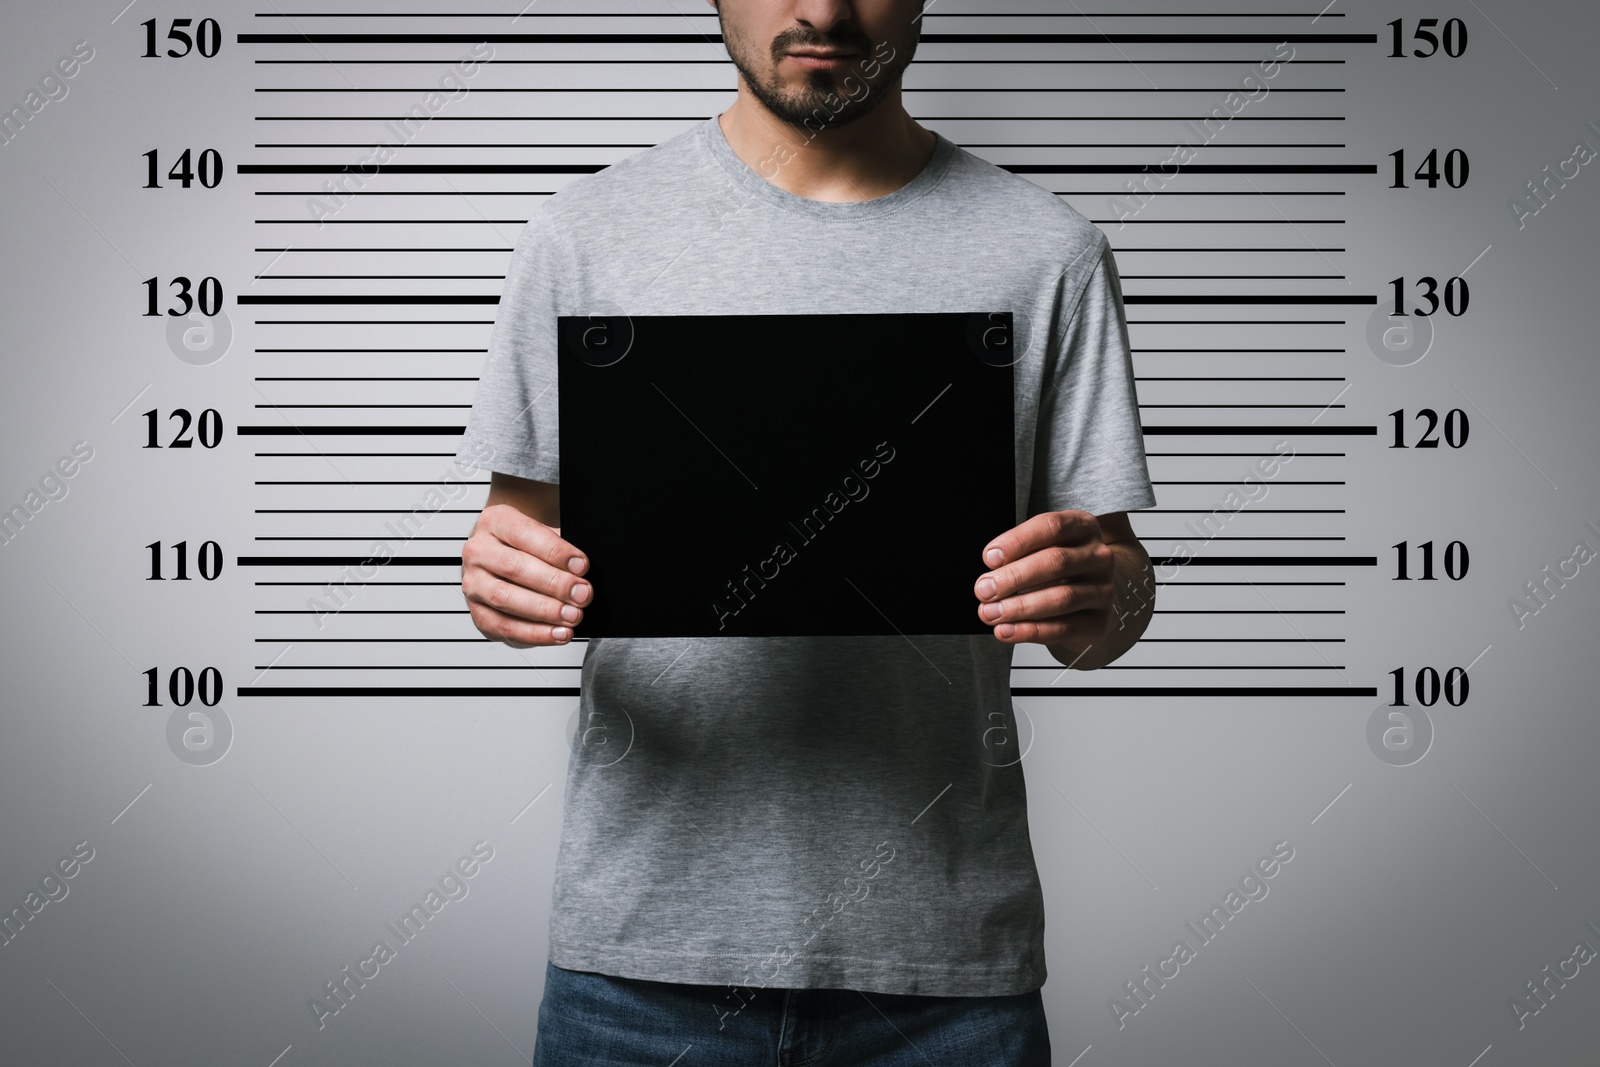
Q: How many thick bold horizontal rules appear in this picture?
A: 6